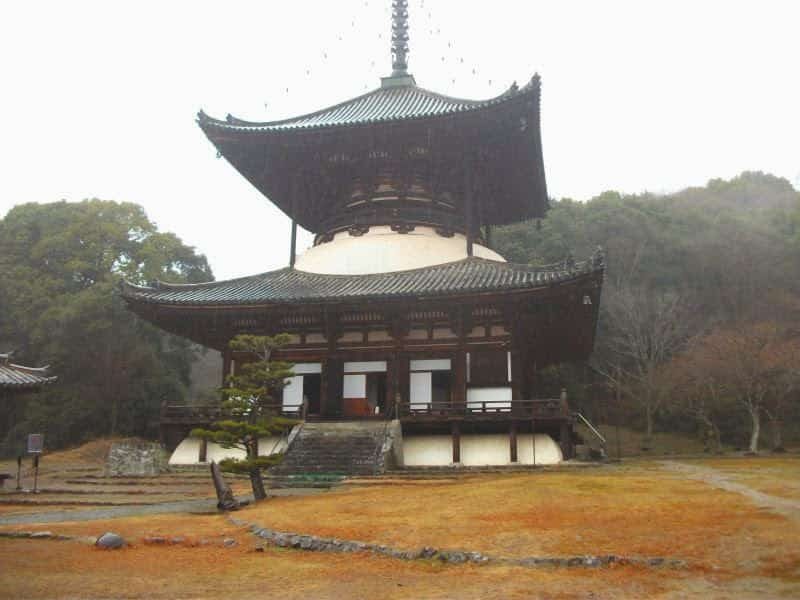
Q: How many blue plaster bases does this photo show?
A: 0